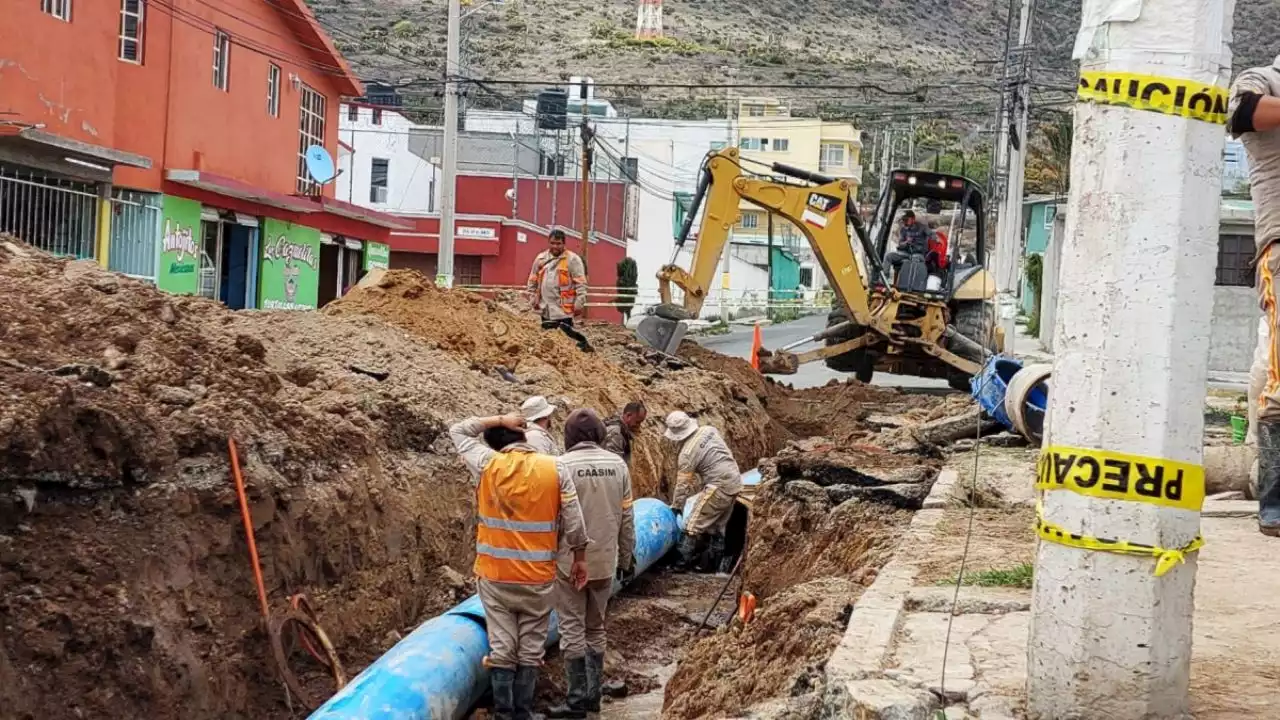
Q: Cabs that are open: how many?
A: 1